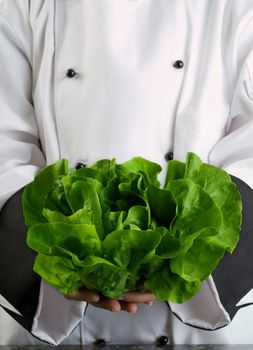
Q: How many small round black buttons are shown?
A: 6